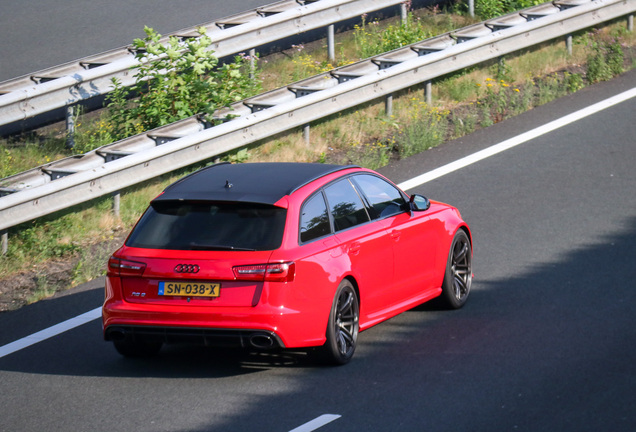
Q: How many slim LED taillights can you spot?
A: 2